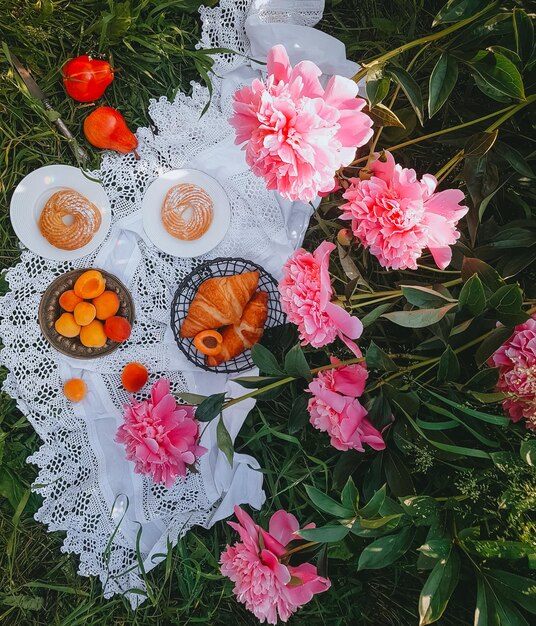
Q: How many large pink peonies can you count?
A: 7